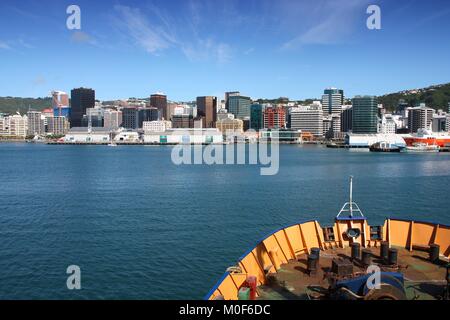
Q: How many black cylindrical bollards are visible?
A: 7